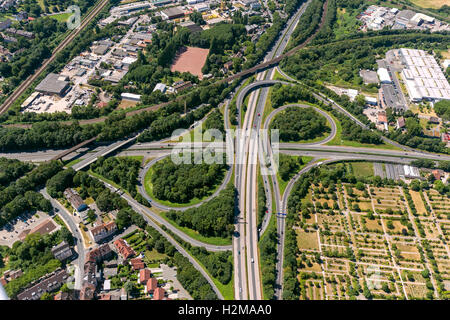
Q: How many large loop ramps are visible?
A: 2